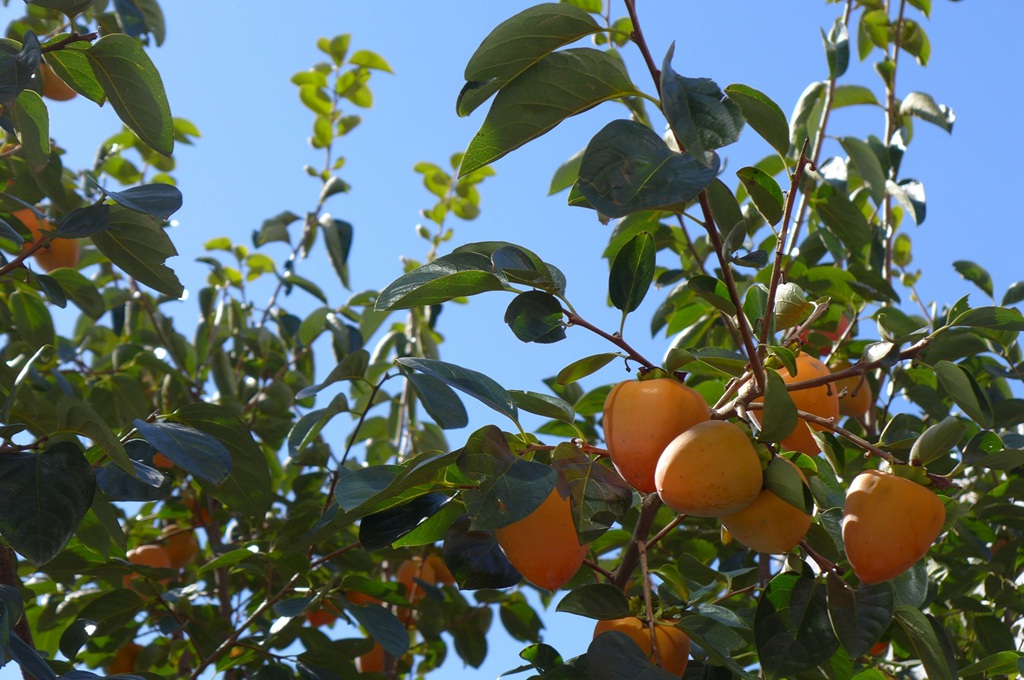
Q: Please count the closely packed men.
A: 0